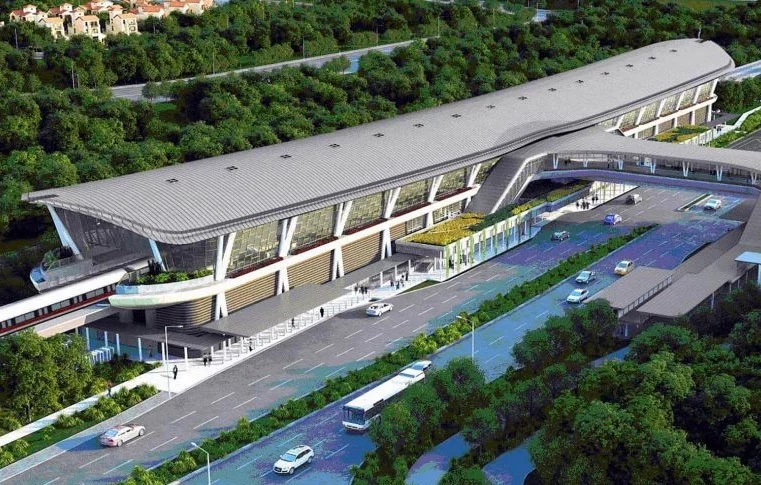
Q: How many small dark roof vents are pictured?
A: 15